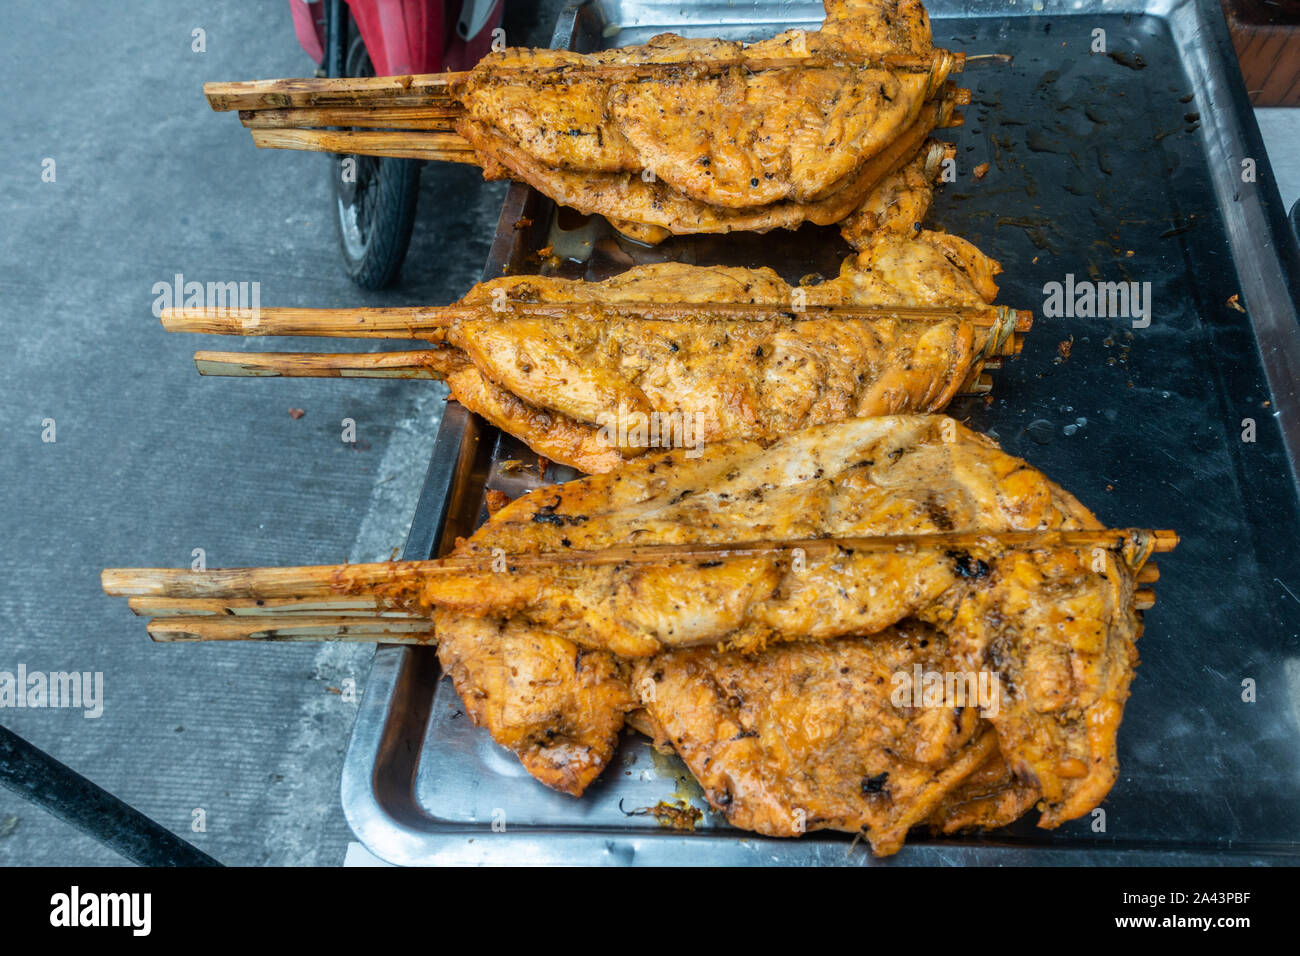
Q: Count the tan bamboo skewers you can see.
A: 8